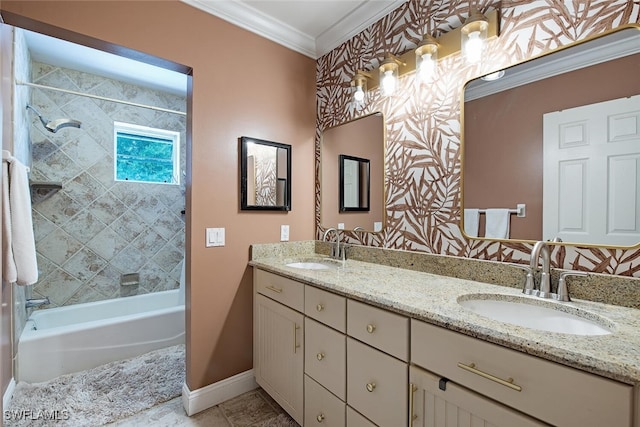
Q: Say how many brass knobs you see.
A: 5